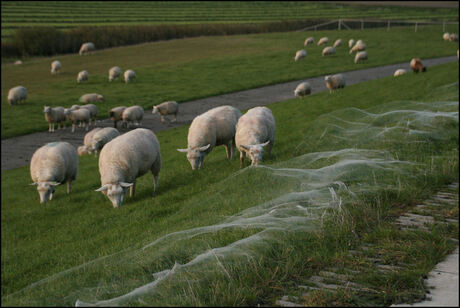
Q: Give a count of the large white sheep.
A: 4